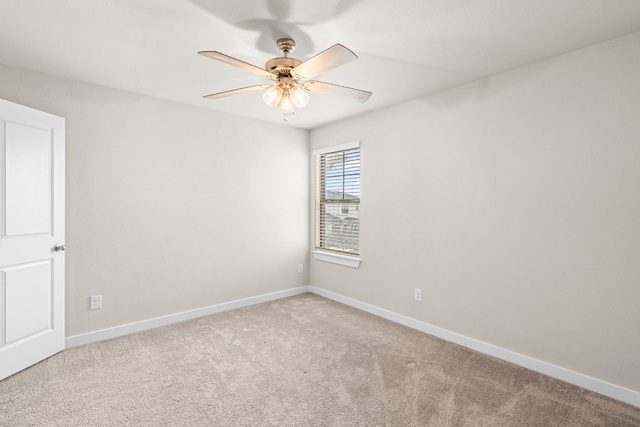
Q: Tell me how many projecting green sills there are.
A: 0